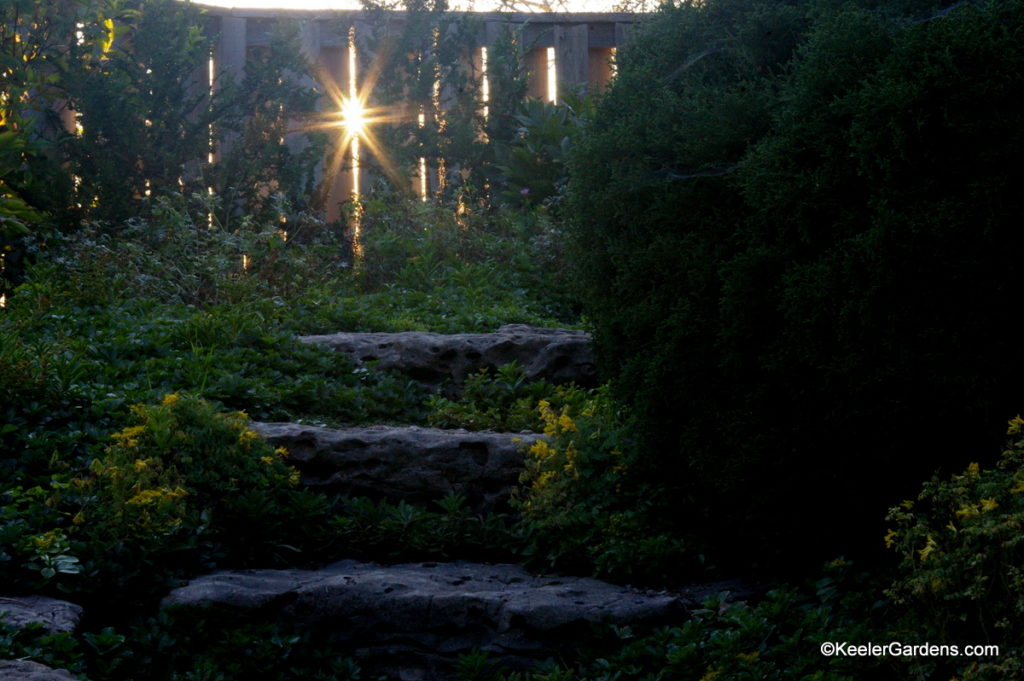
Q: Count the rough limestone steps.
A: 3